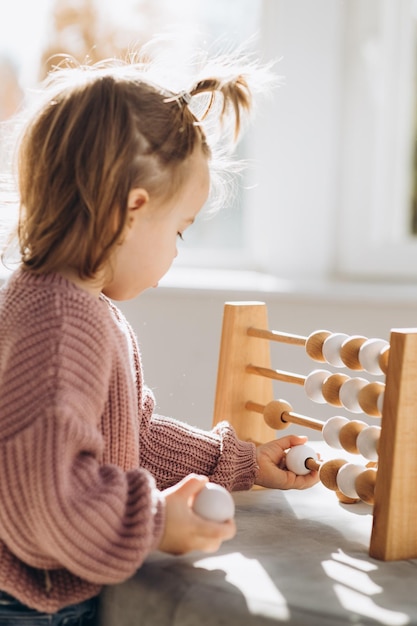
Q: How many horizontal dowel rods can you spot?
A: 4